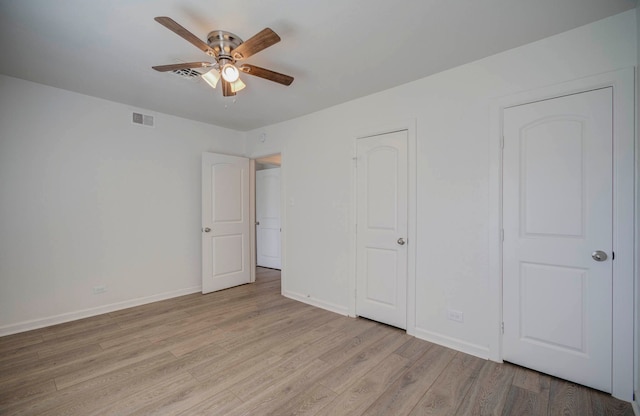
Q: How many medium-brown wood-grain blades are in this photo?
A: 5